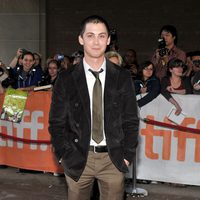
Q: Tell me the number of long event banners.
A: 2